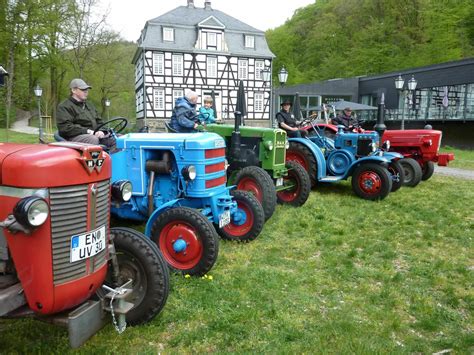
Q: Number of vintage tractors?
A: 5